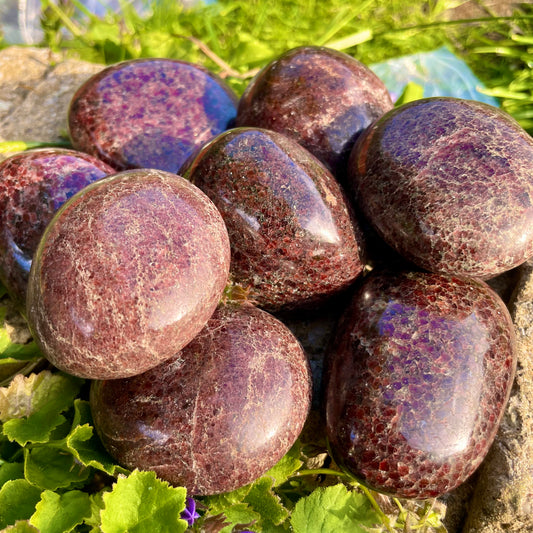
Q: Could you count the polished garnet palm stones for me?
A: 8